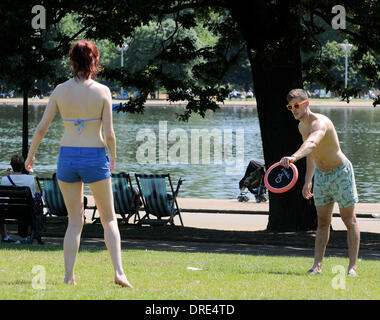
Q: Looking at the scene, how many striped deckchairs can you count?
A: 3